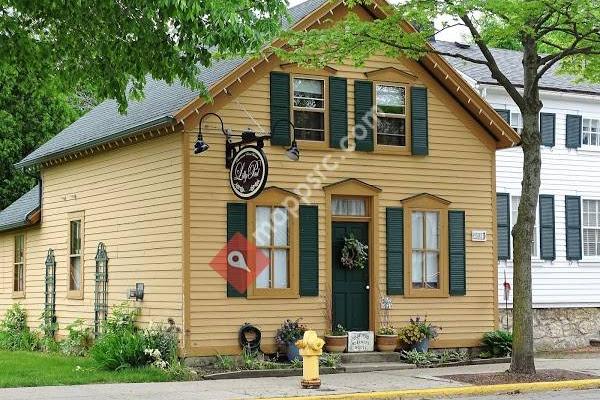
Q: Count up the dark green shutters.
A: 14